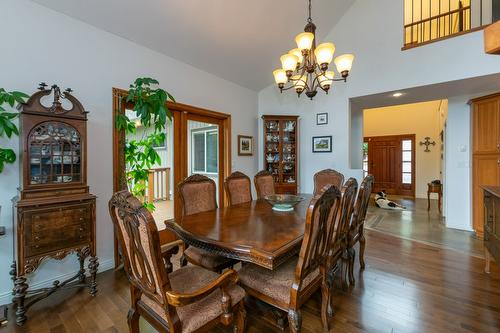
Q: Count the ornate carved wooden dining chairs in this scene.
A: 8